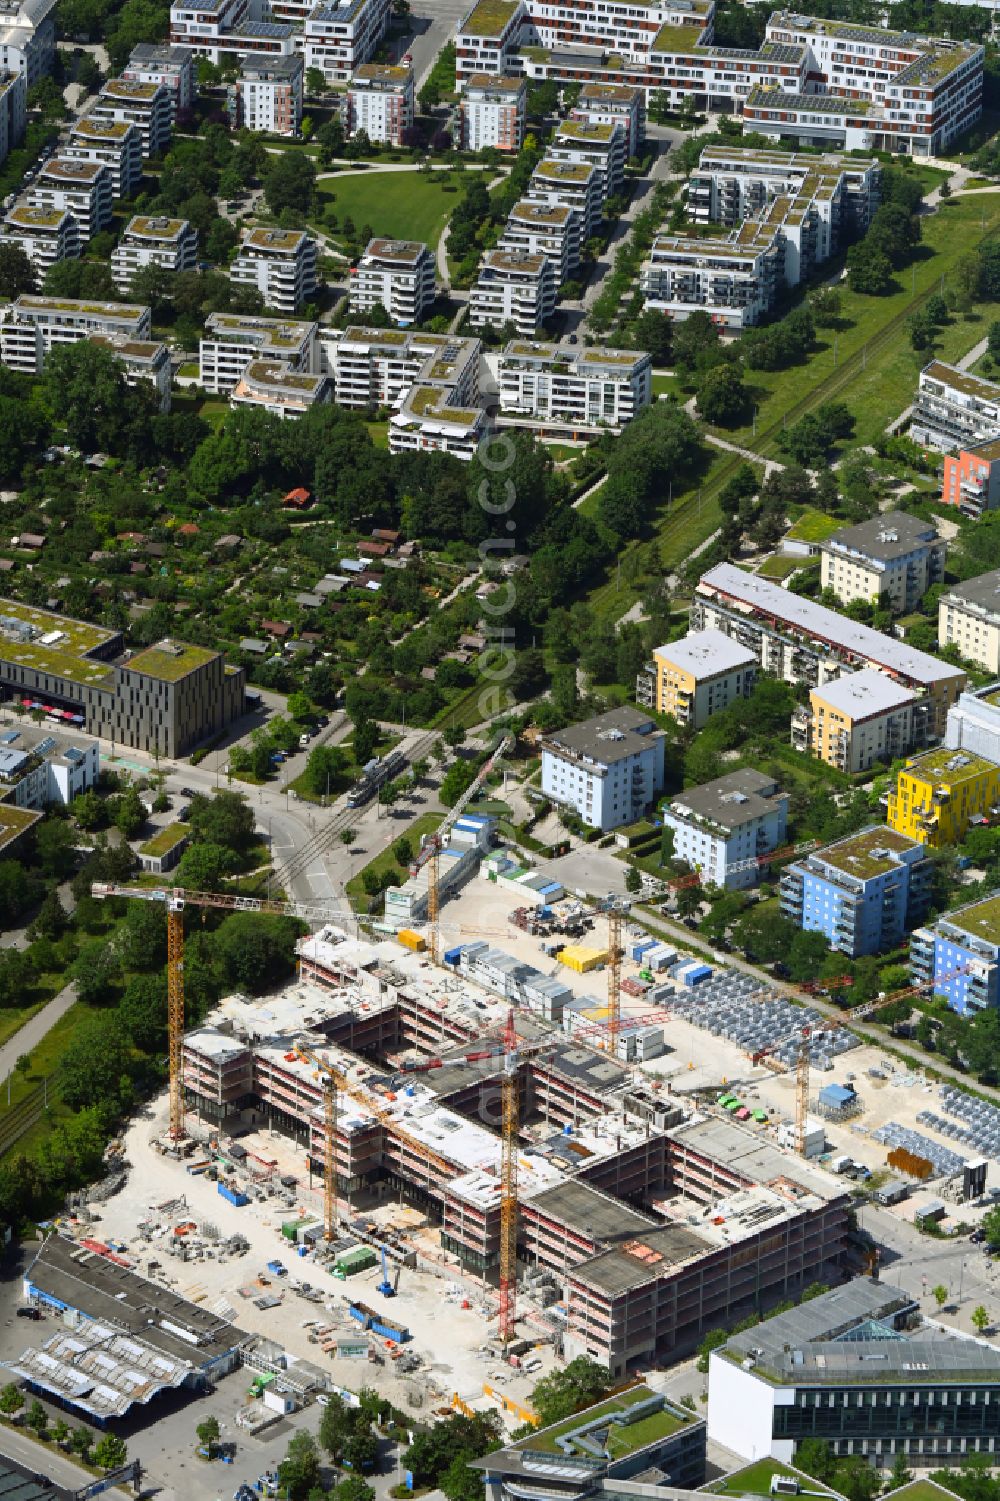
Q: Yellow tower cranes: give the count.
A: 6